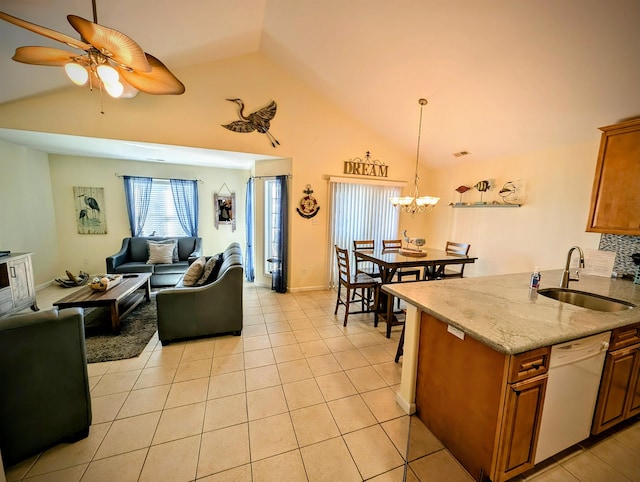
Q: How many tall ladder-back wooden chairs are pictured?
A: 4